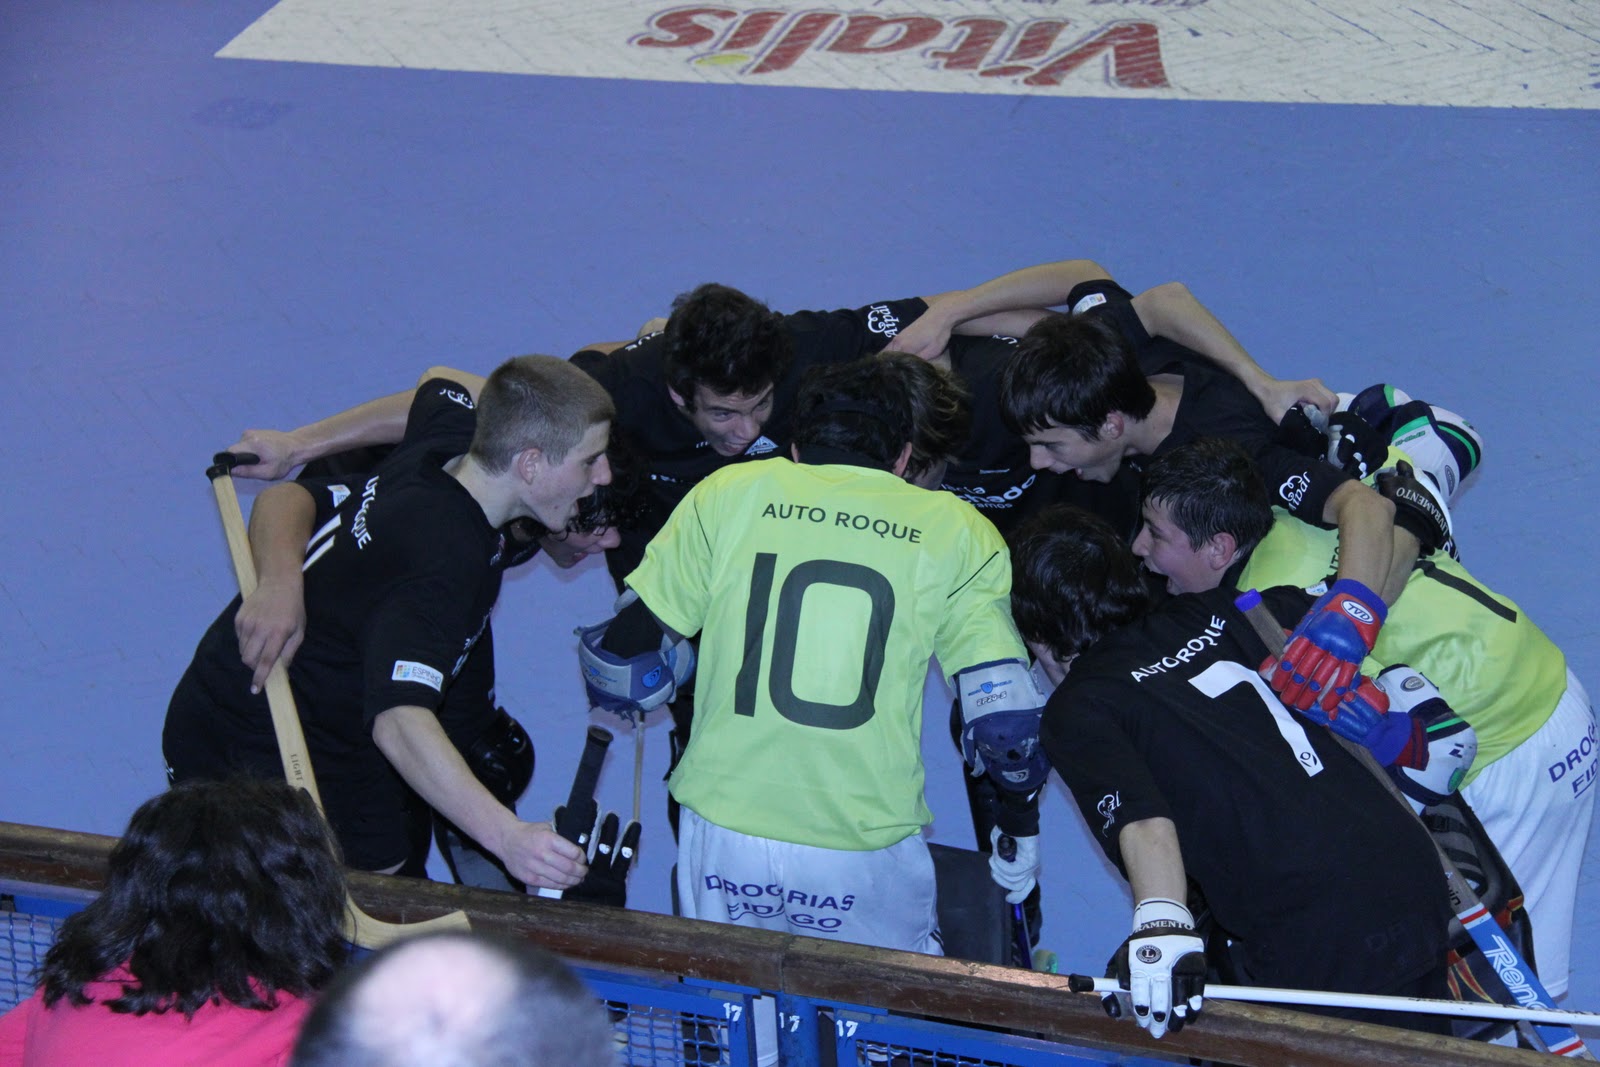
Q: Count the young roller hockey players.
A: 8